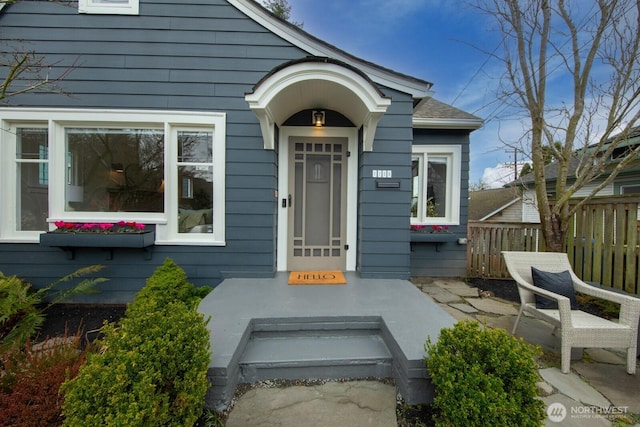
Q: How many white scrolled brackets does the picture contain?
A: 2